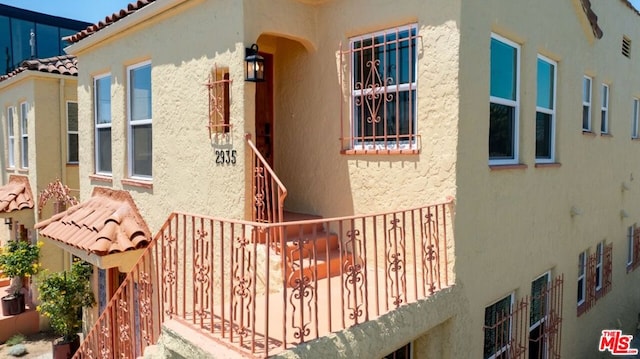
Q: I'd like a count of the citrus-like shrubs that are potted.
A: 2